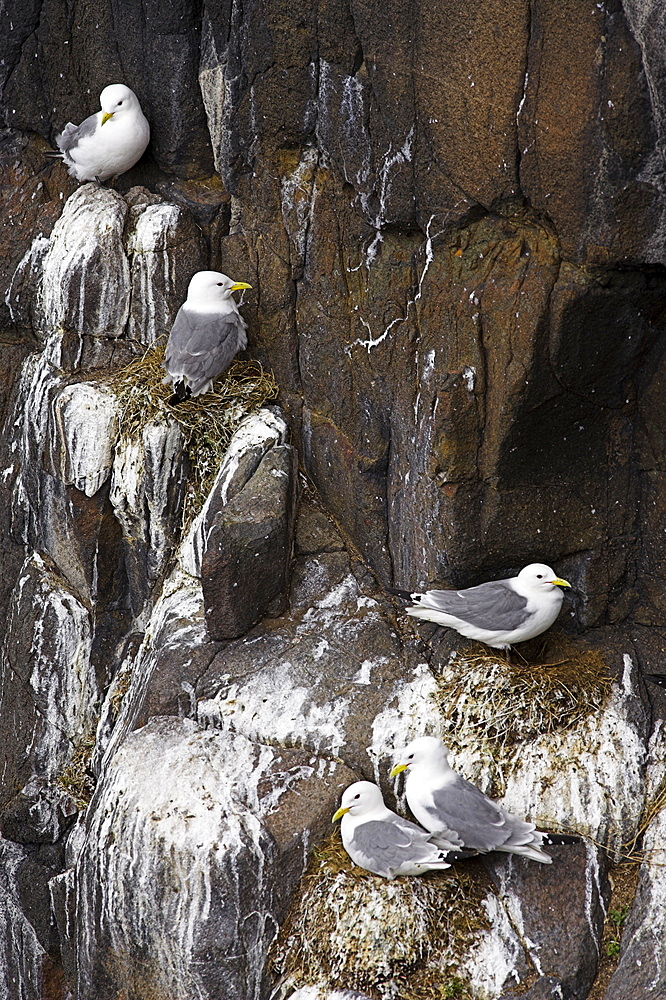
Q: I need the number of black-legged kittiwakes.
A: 5